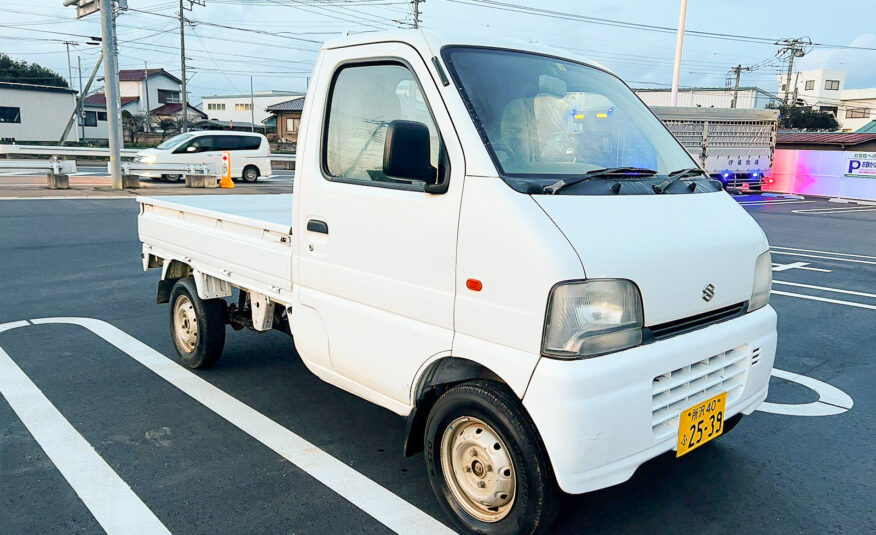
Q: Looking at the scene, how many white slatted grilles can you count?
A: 1